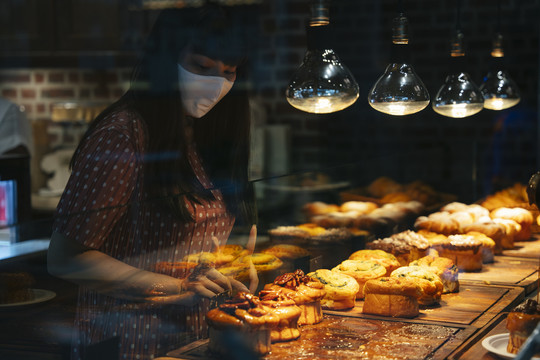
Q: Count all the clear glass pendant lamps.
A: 4